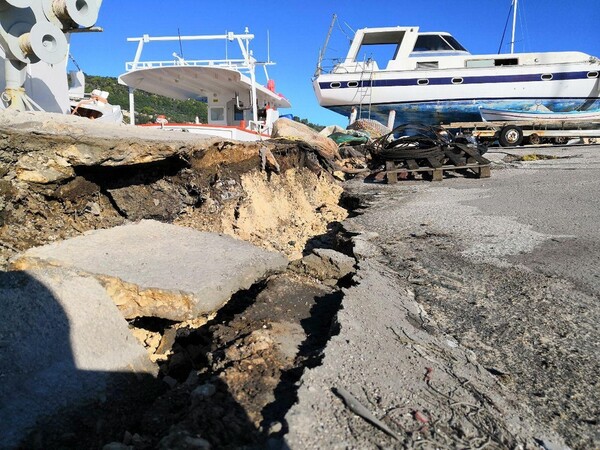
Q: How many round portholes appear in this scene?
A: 6